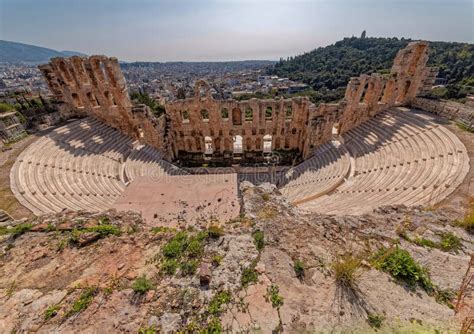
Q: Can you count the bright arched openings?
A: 3